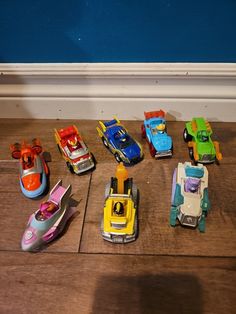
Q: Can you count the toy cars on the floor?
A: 8